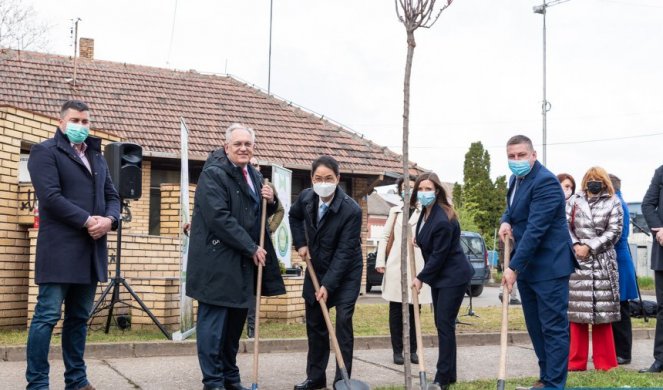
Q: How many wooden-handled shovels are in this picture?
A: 4